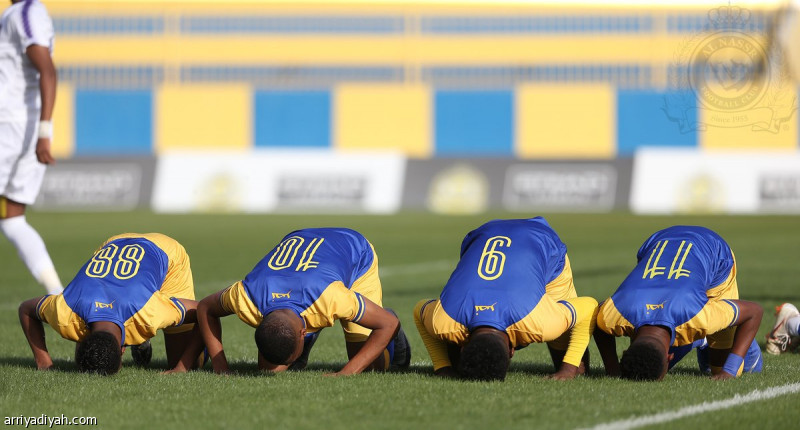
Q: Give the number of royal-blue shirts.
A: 4